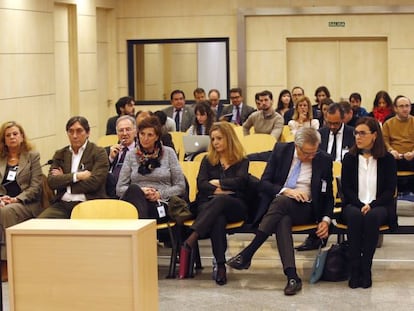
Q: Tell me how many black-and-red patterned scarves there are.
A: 1